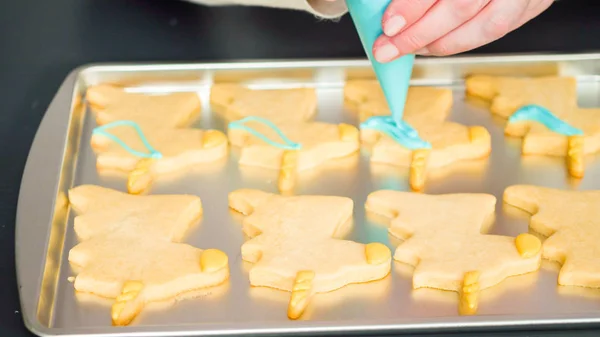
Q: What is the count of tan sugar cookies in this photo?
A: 8